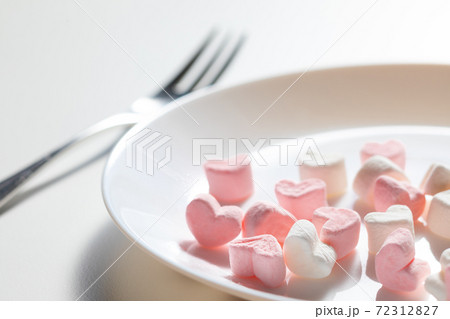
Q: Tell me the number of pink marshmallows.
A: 9